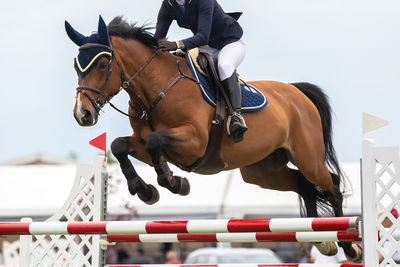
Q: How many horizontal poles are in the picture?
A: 3